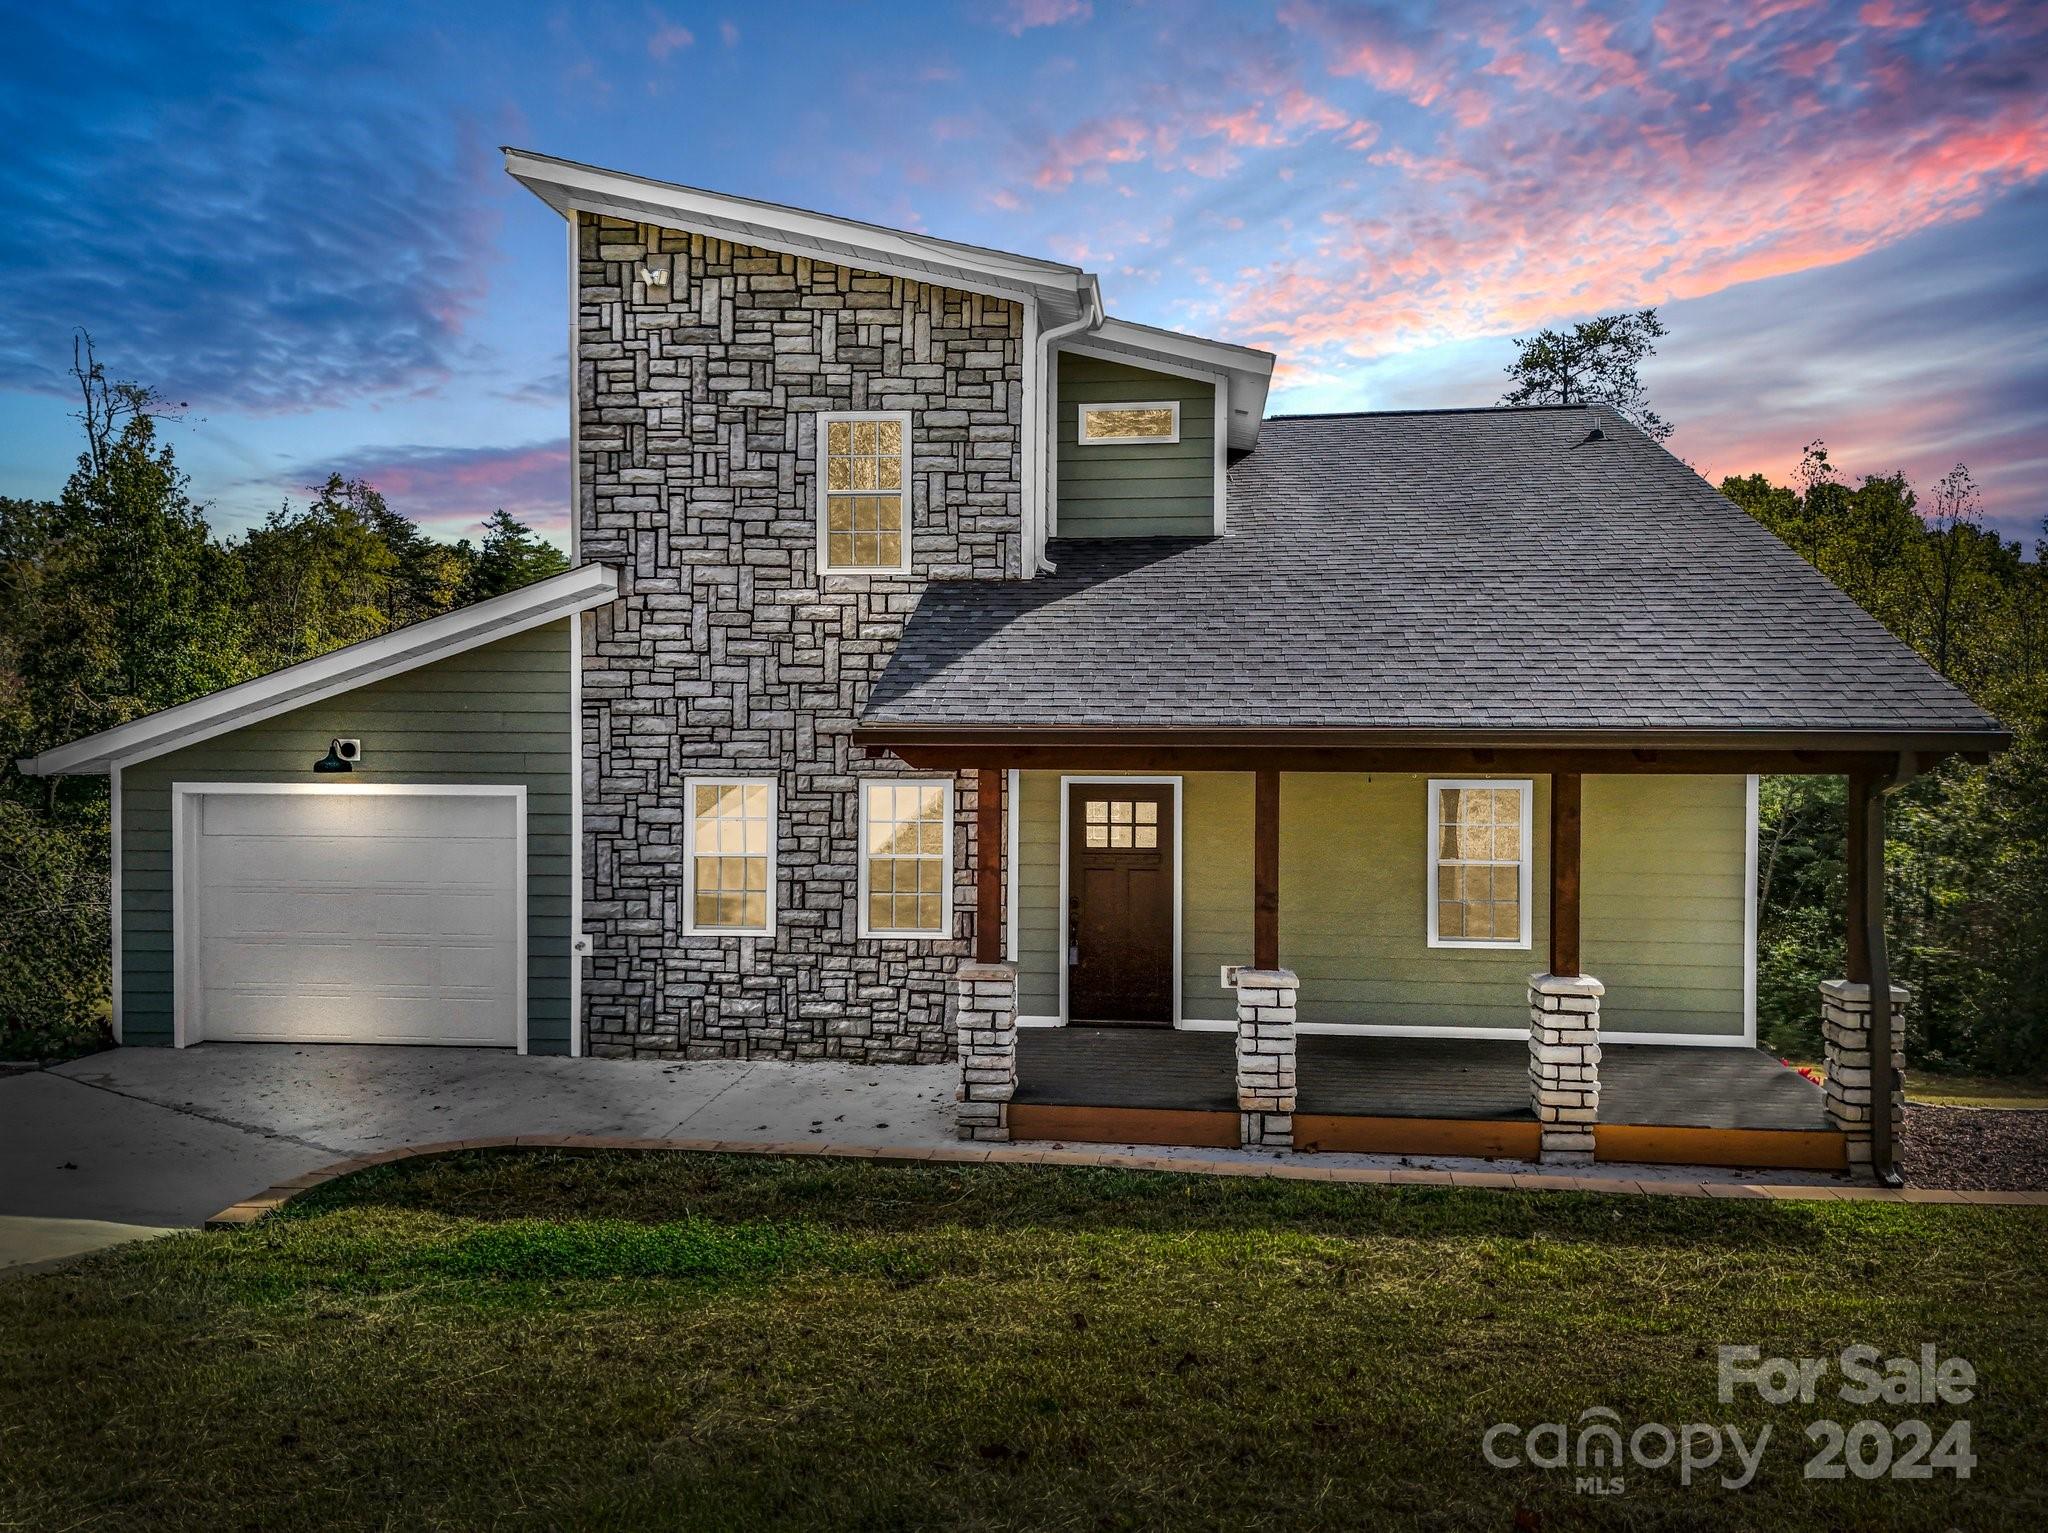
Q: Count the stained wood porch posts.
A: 4